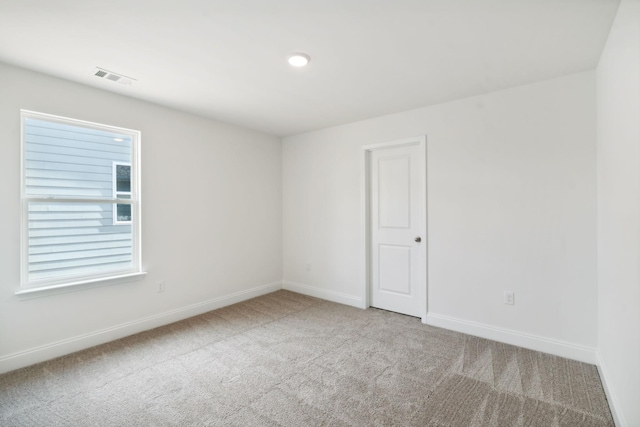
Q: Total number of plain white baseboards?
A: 4